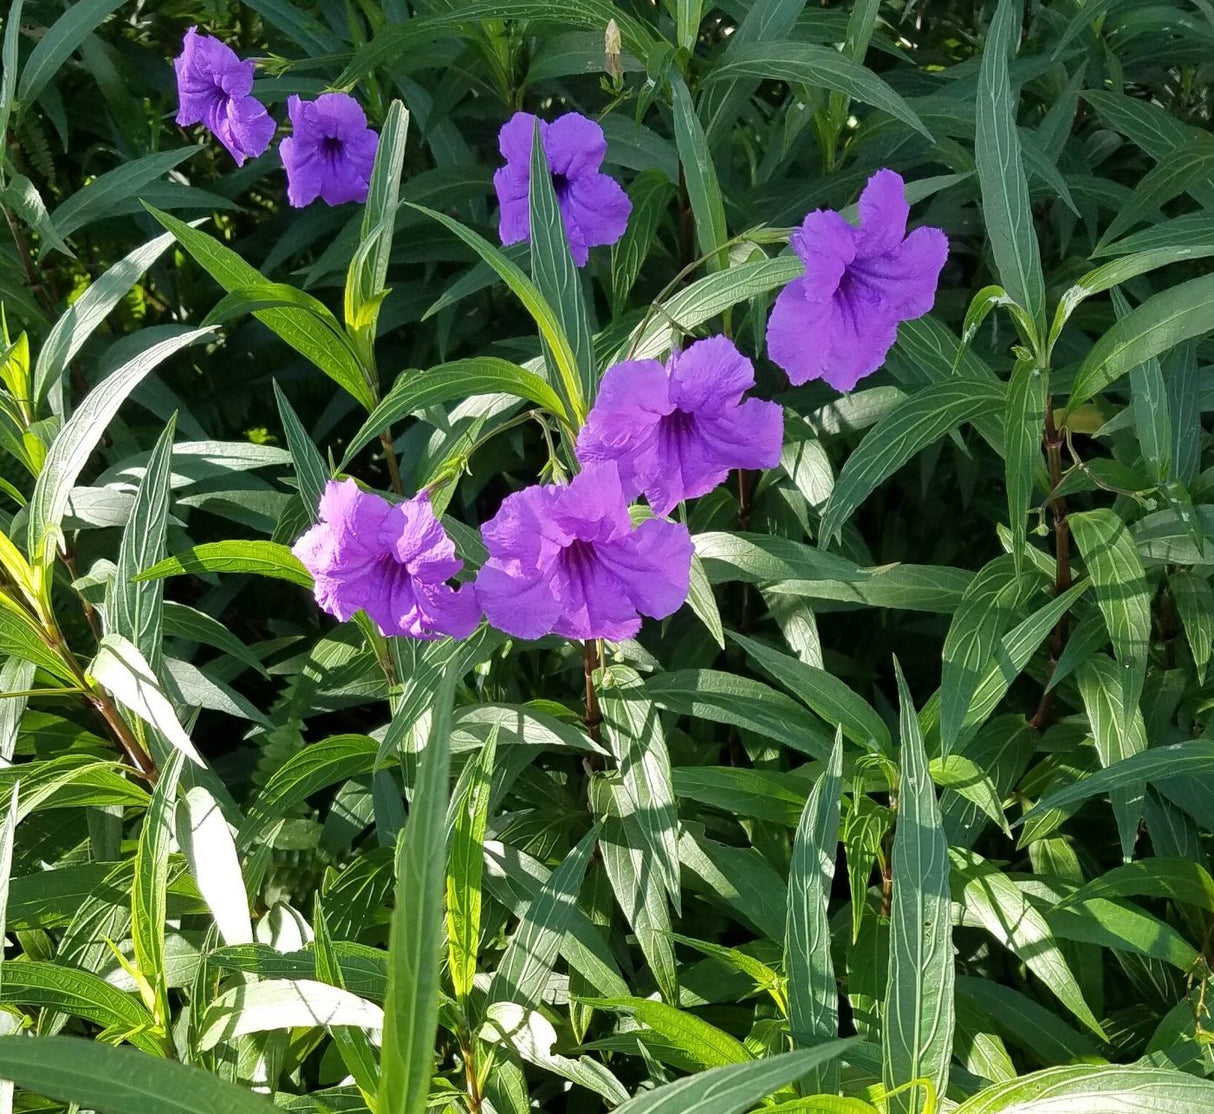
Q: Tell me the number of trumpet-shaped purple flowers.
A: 7